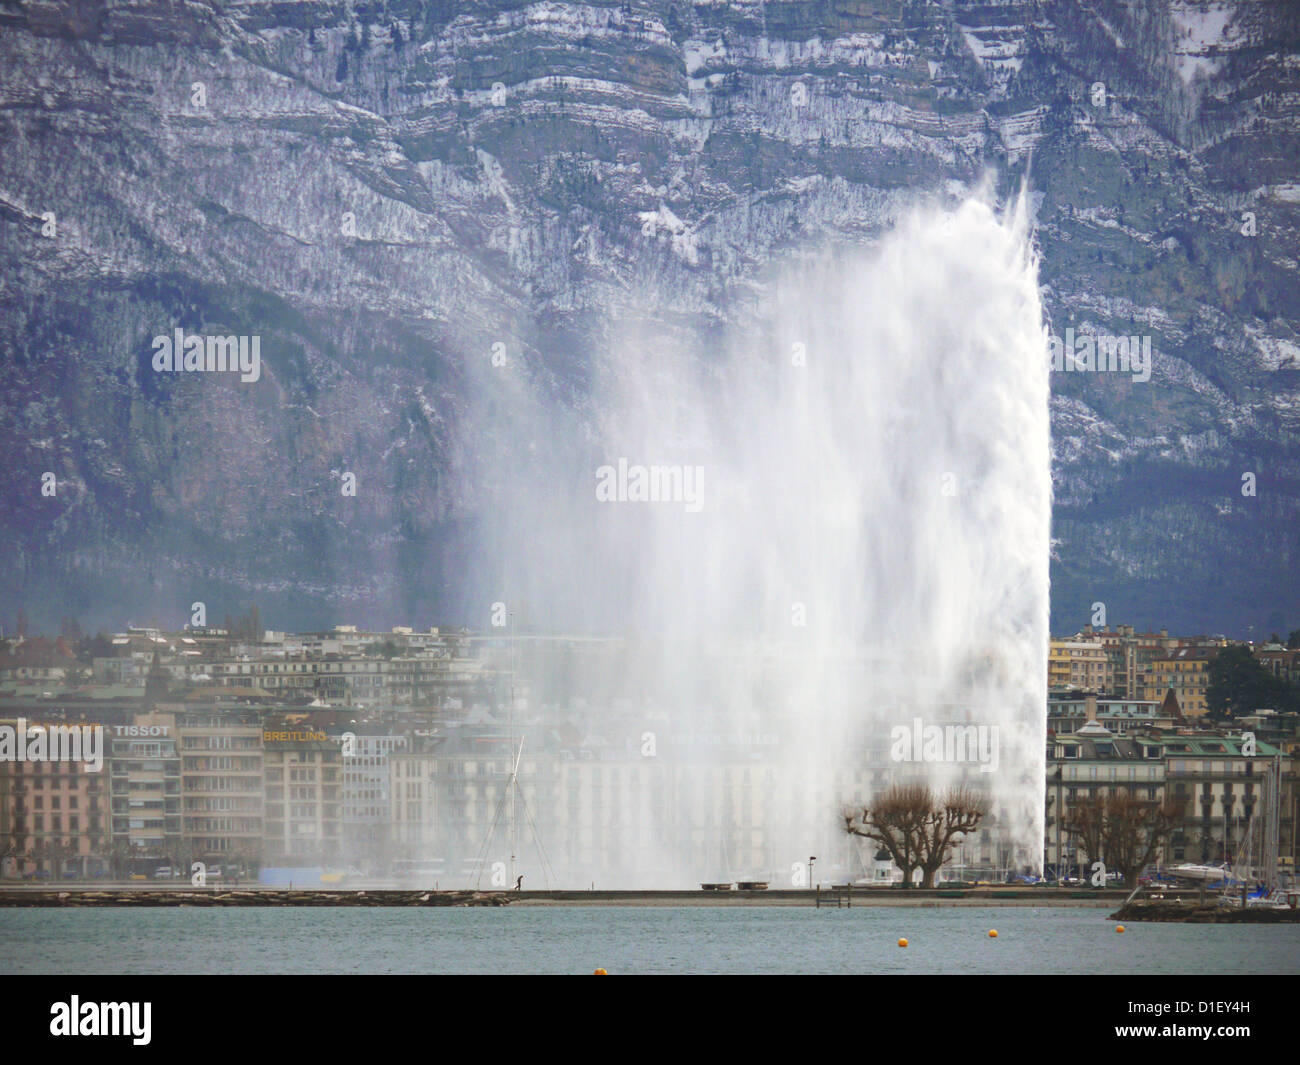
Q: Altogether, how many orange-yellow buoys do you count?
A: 4